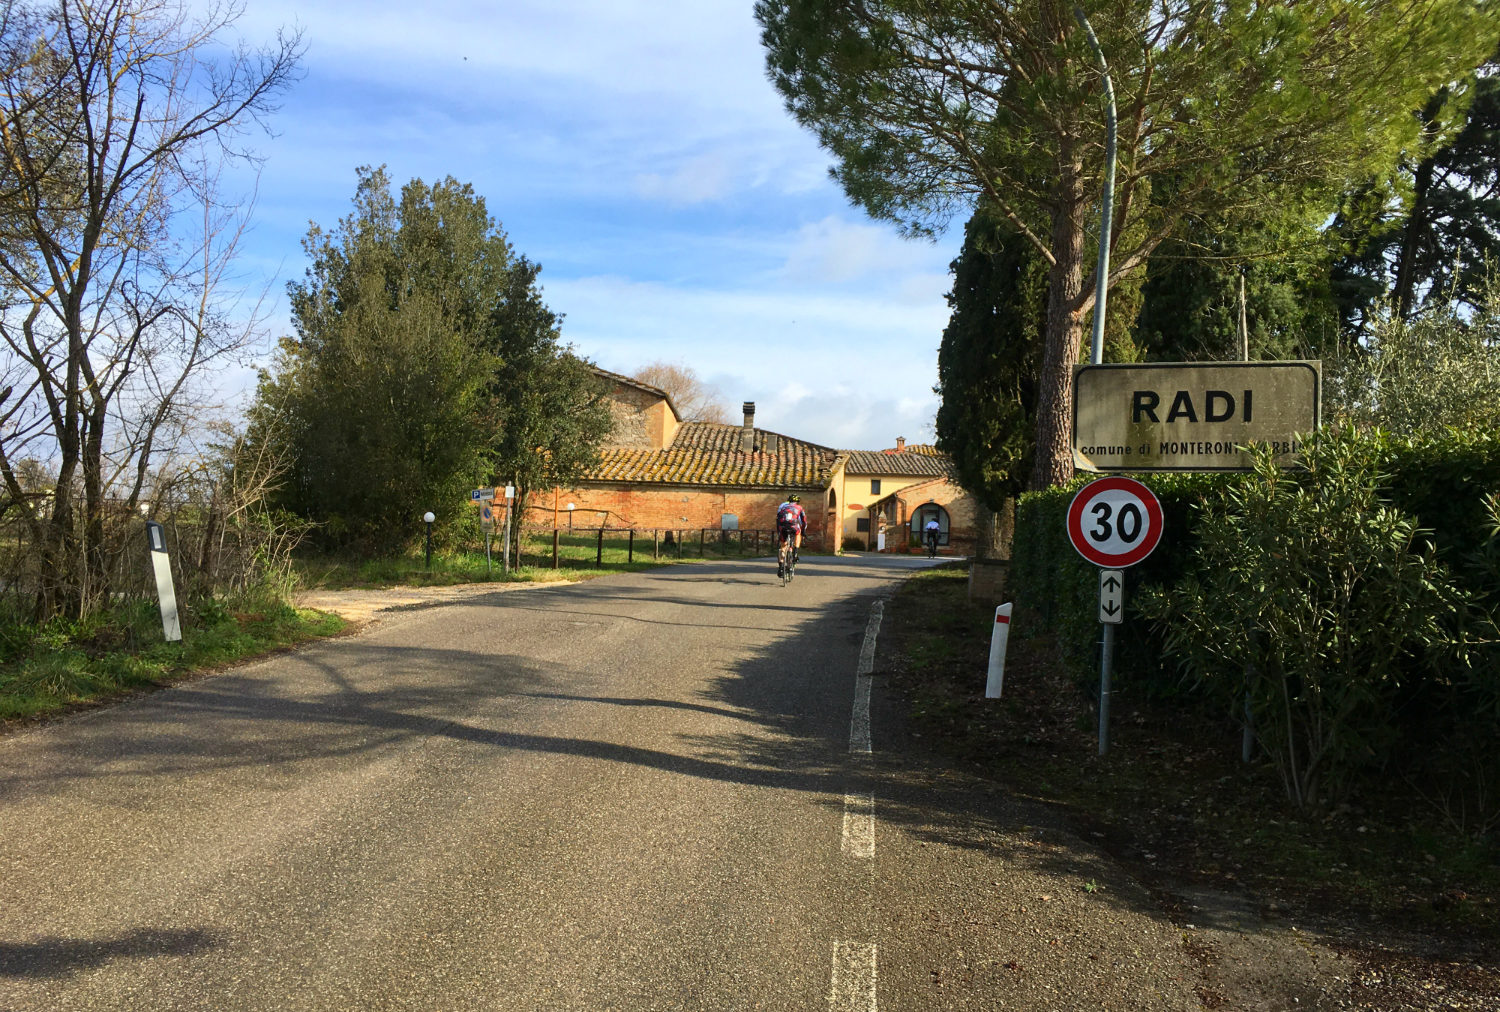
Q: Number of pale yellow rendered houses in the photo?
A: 1